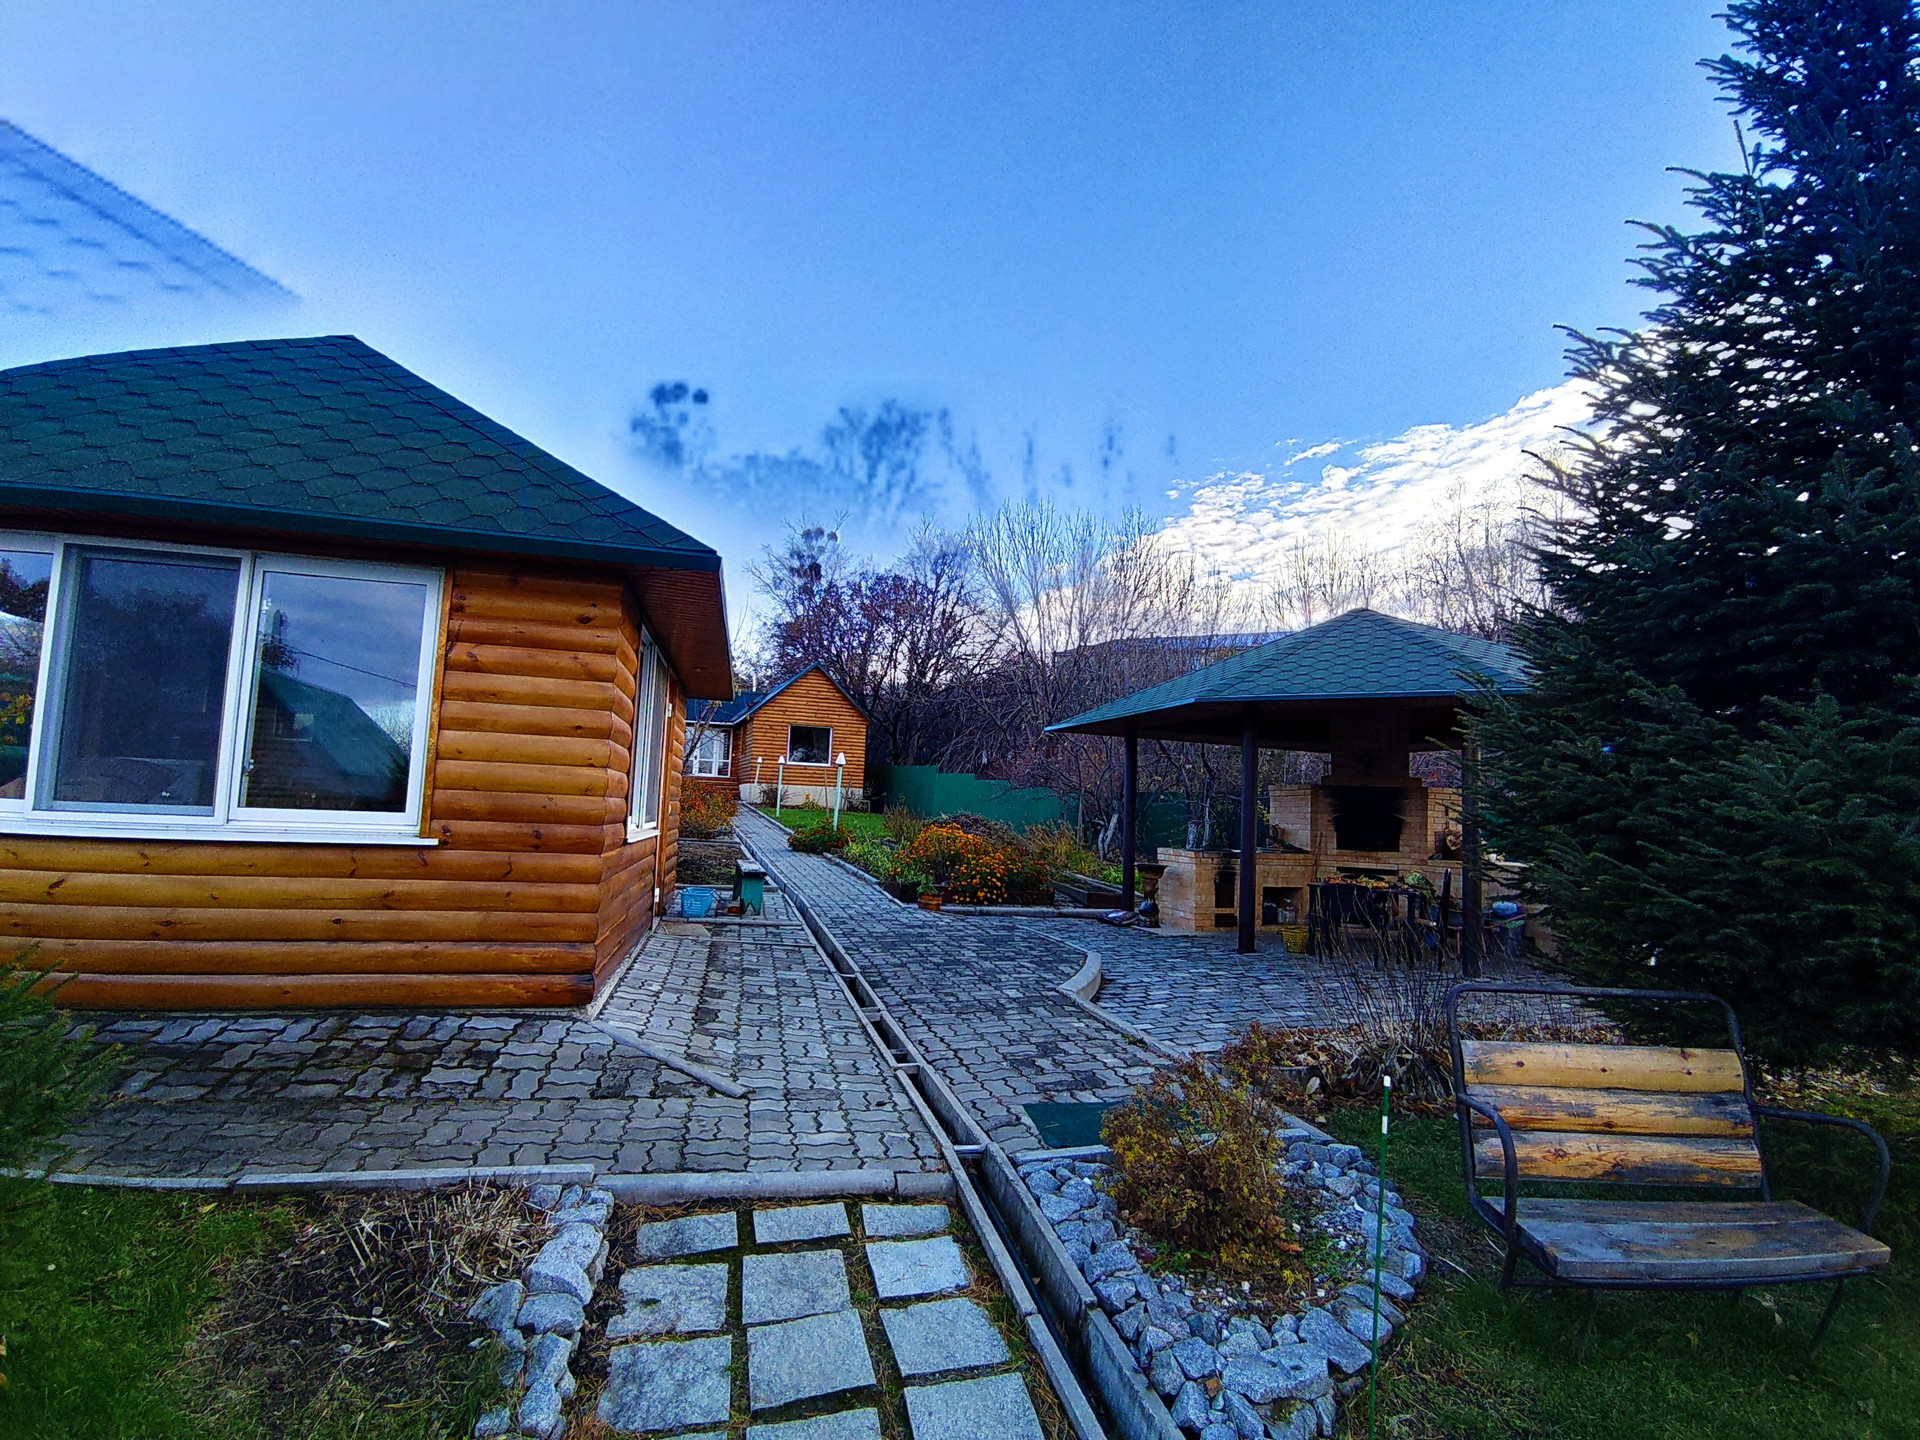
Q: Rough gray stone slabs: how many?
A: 12